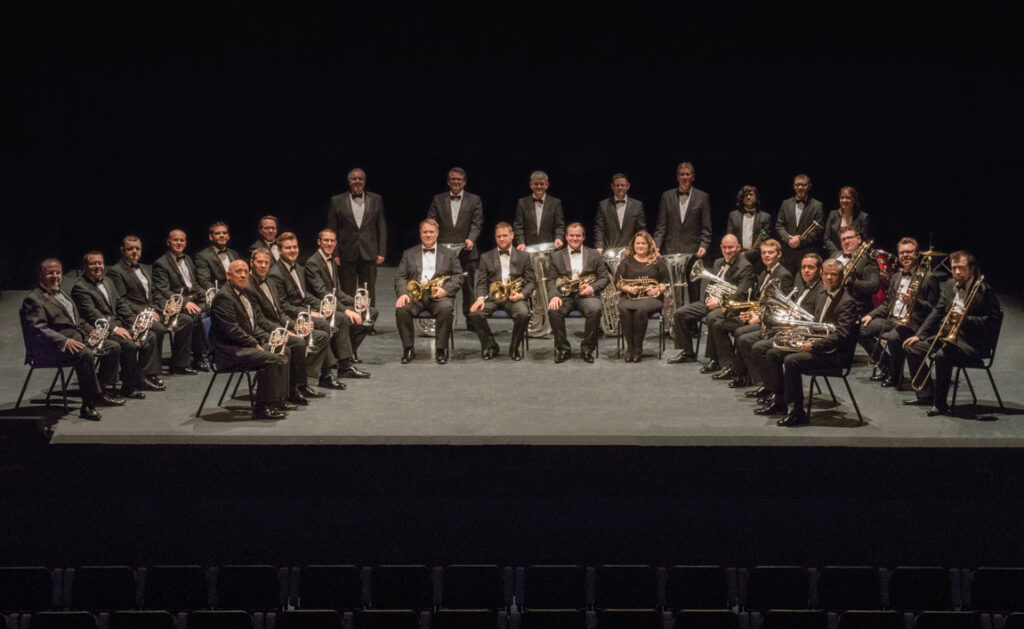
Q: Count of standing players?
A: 8